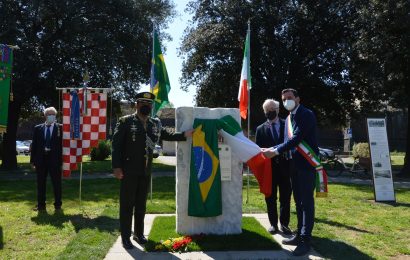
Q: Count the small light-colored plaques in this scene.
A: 1